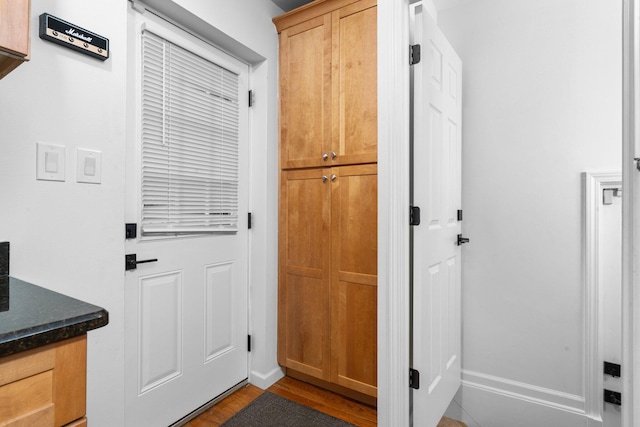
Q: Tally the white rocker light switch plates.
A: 2